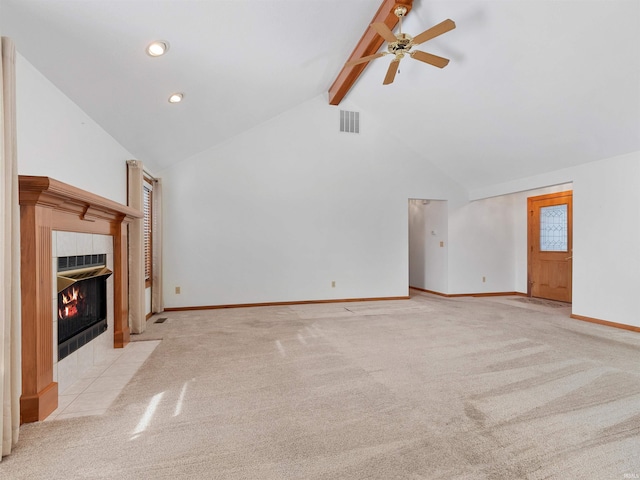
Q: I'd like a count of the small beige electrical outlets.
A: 3